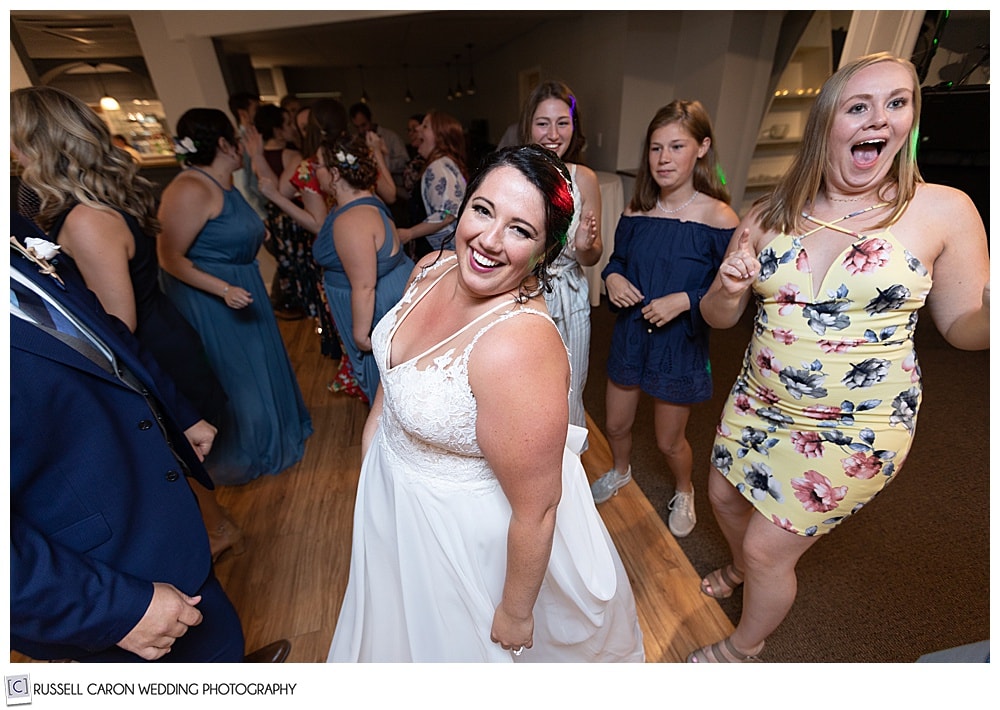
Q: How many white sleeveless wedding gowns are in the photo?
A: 1